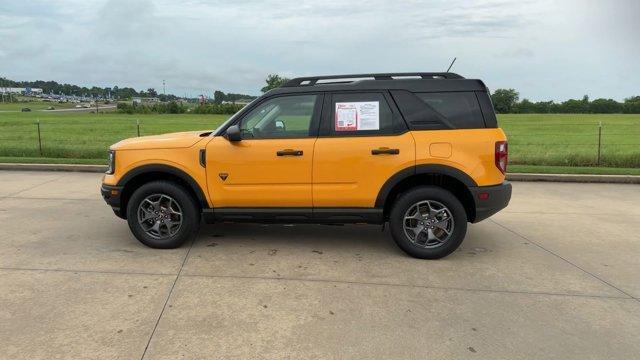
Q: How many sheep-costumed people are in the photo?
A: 0